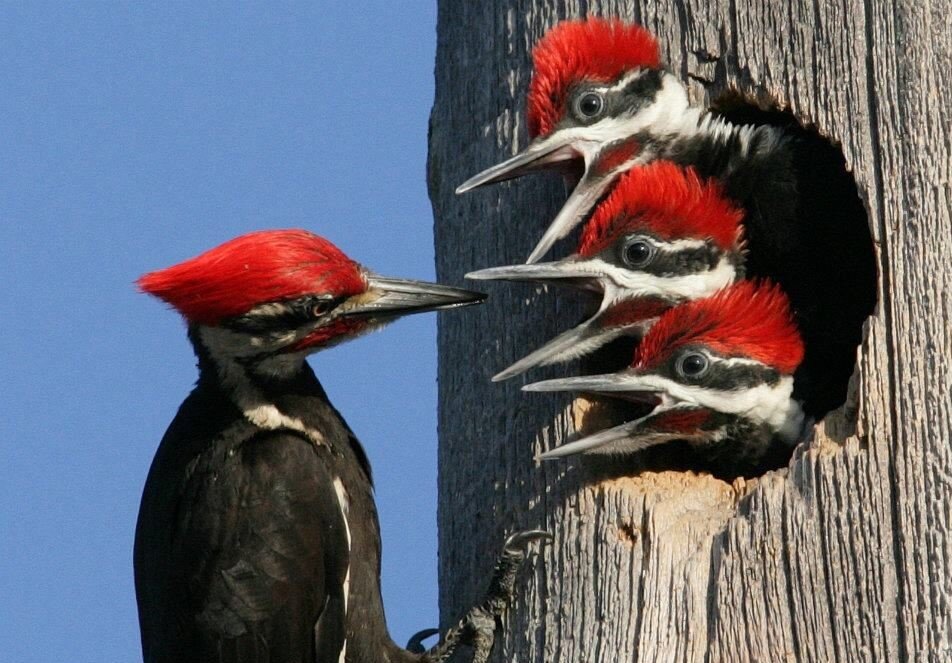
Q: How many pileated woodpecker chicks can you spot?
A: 3